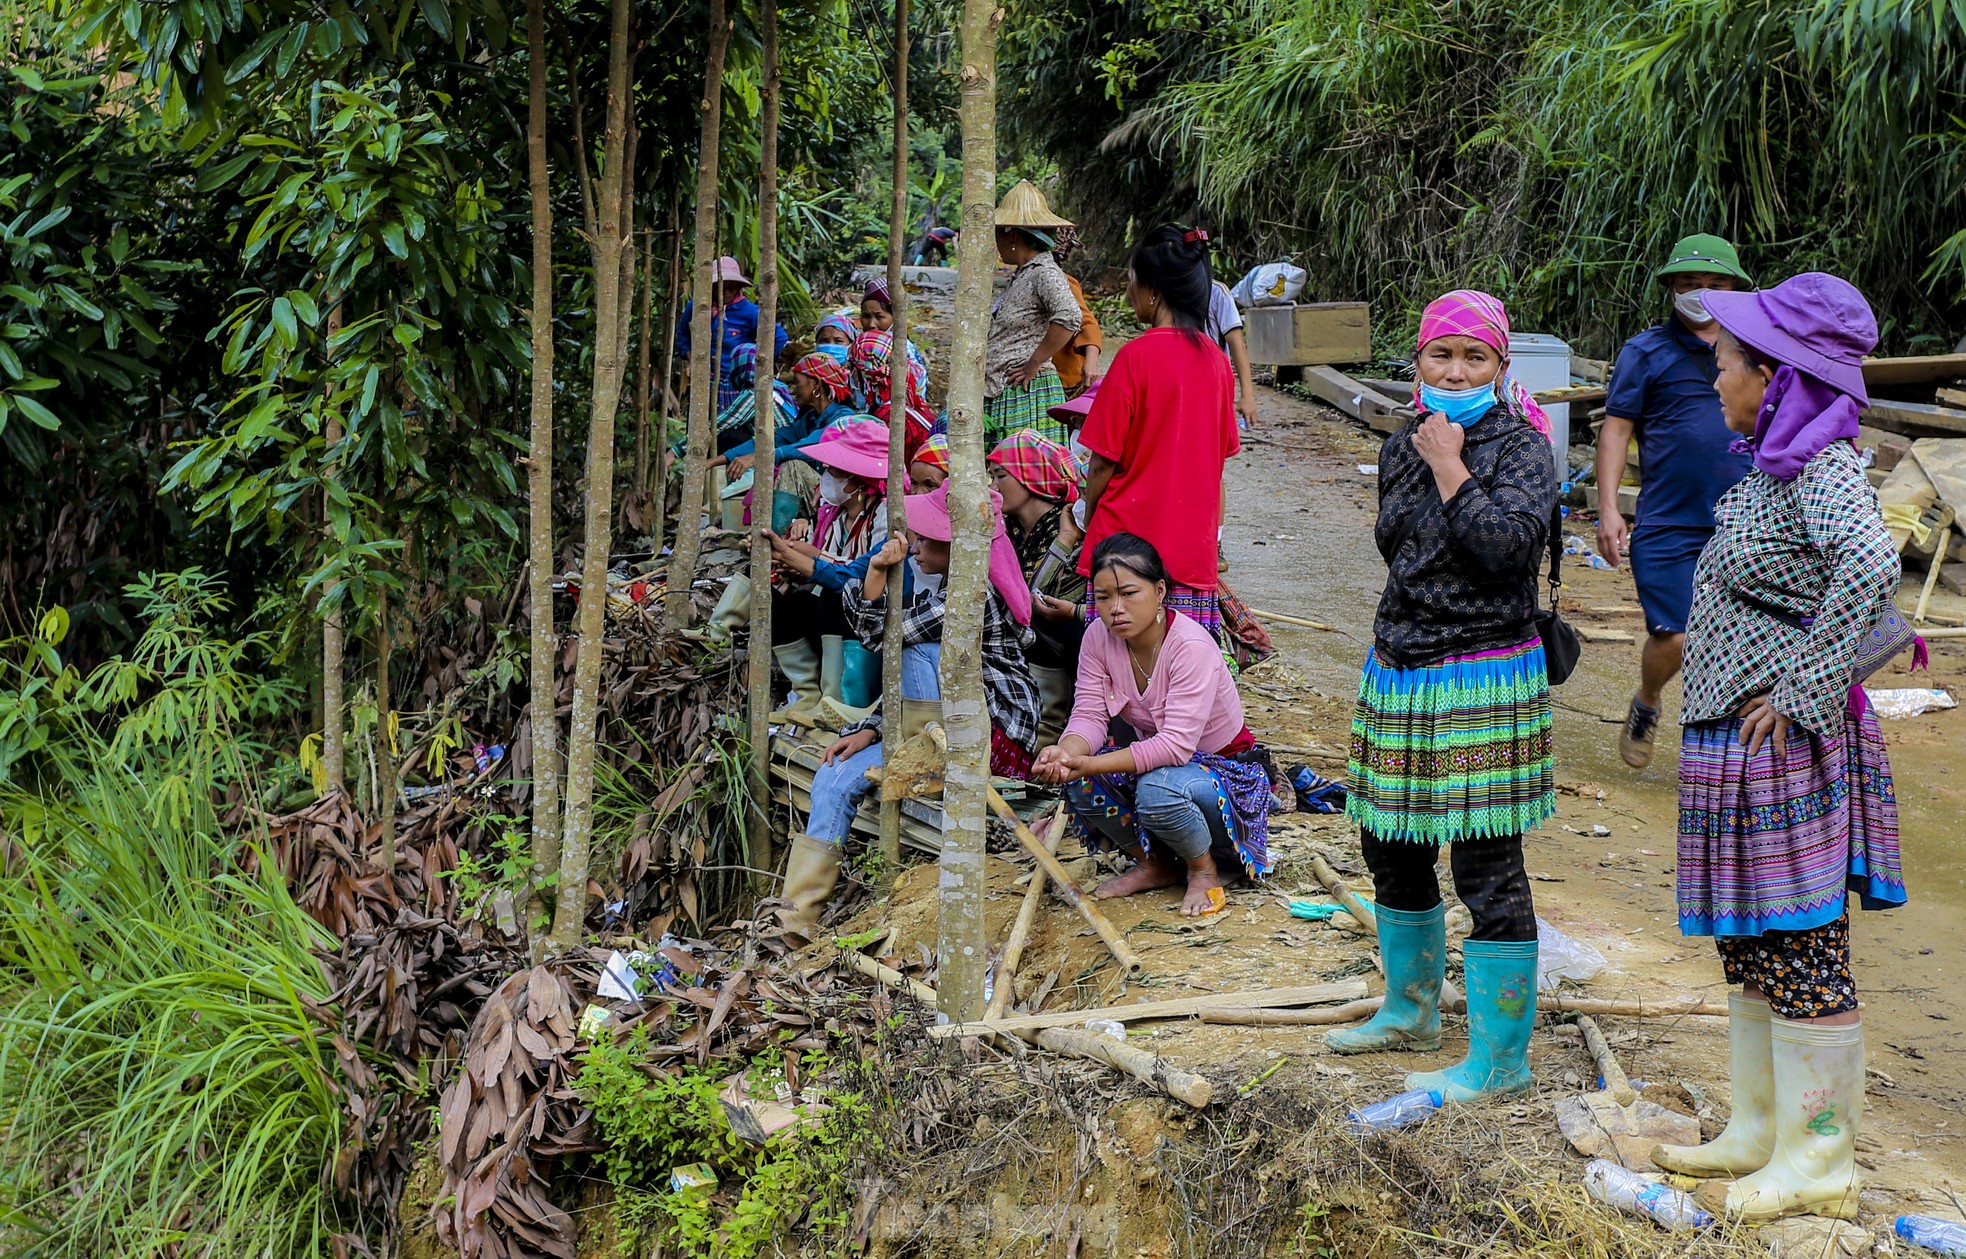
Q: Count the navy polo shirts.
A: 1